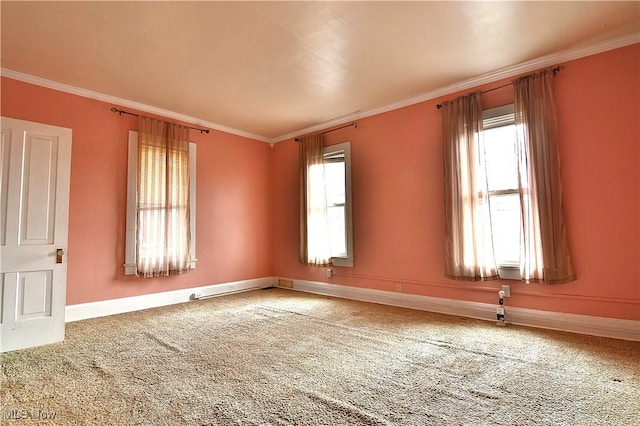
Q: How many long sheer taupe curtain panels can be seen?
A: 5